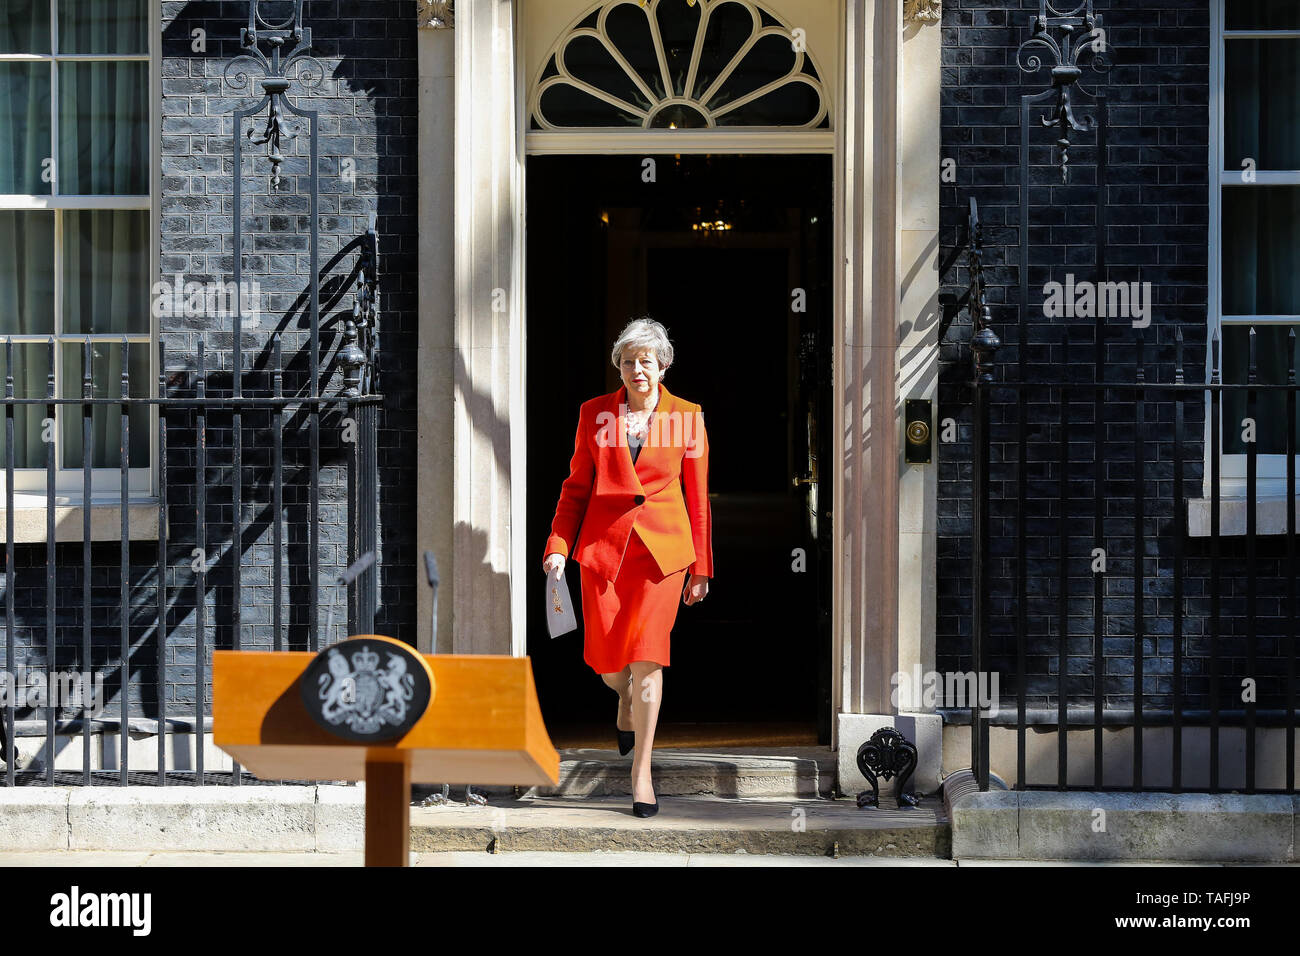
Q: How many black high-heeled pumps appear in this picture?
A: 2